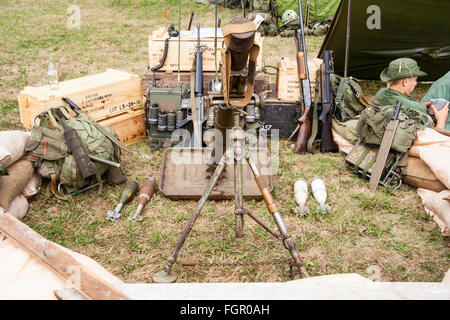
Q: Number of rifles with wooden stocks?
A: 2